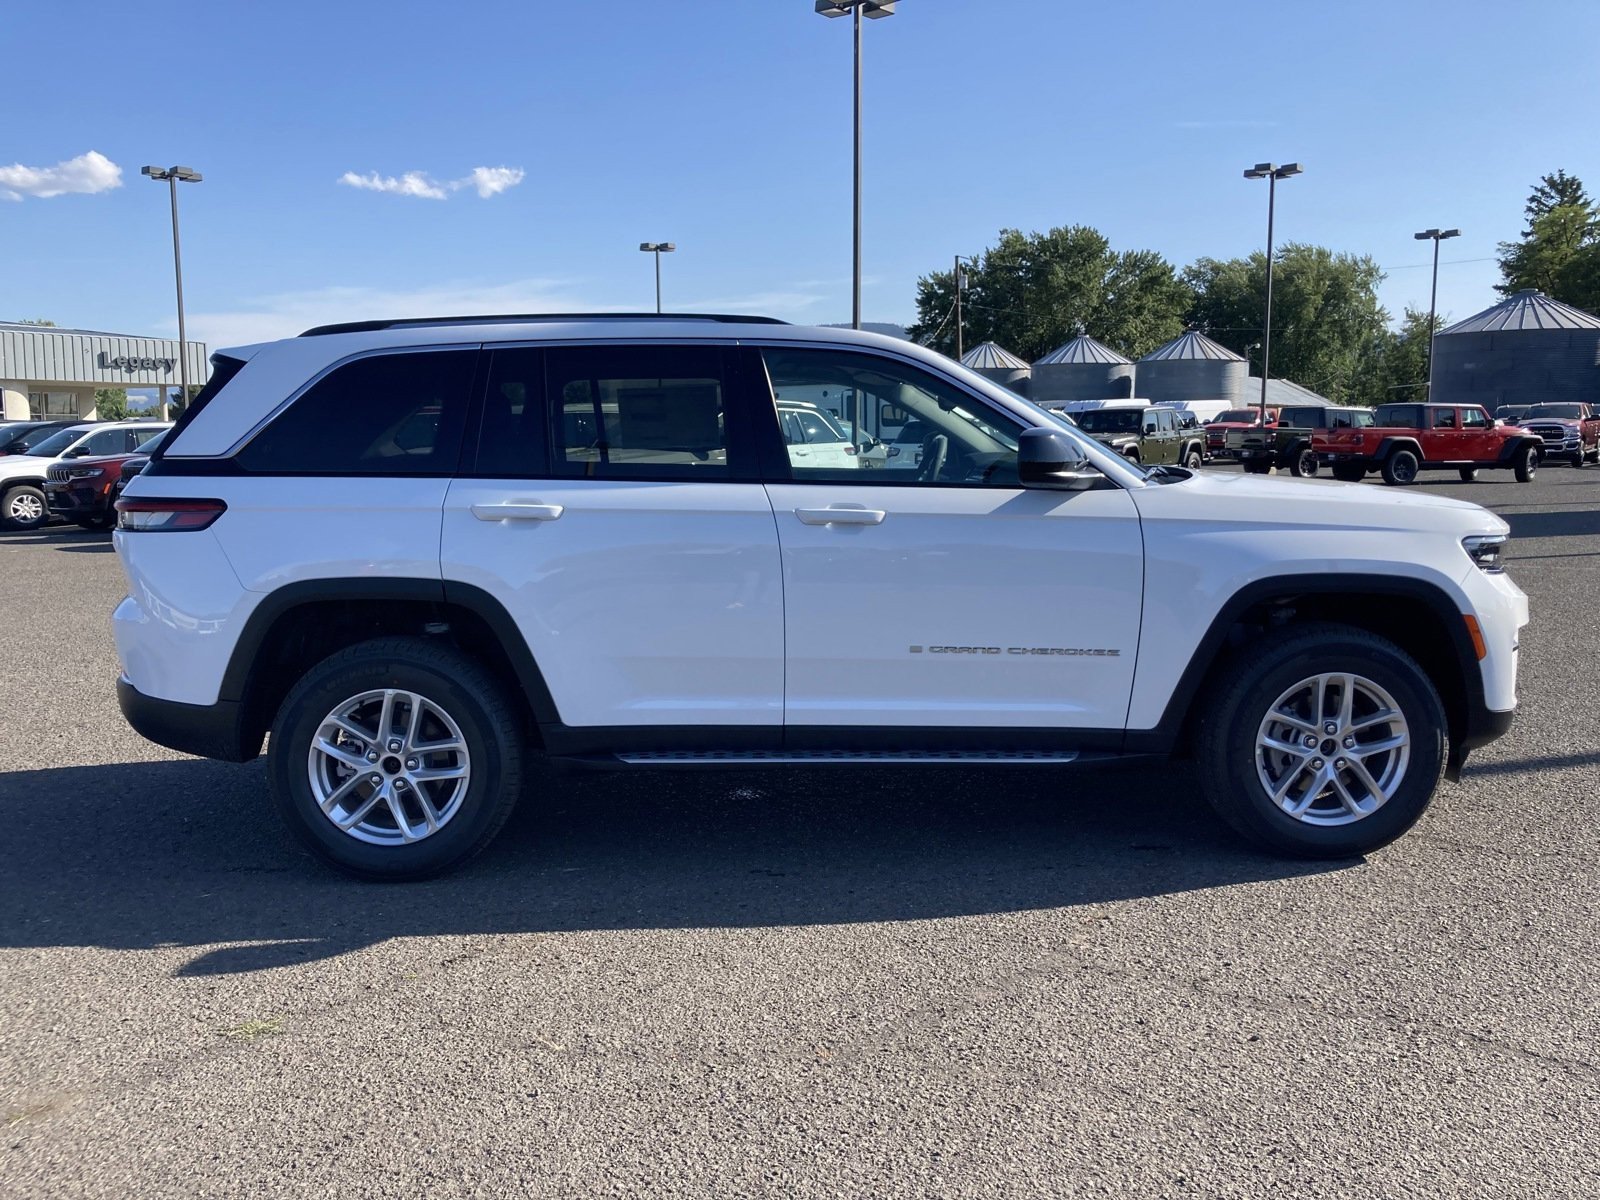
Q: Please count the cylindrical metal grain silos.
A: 4